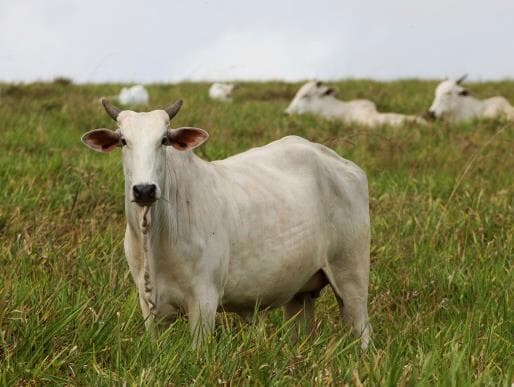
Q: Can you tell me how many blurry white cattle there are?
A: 4